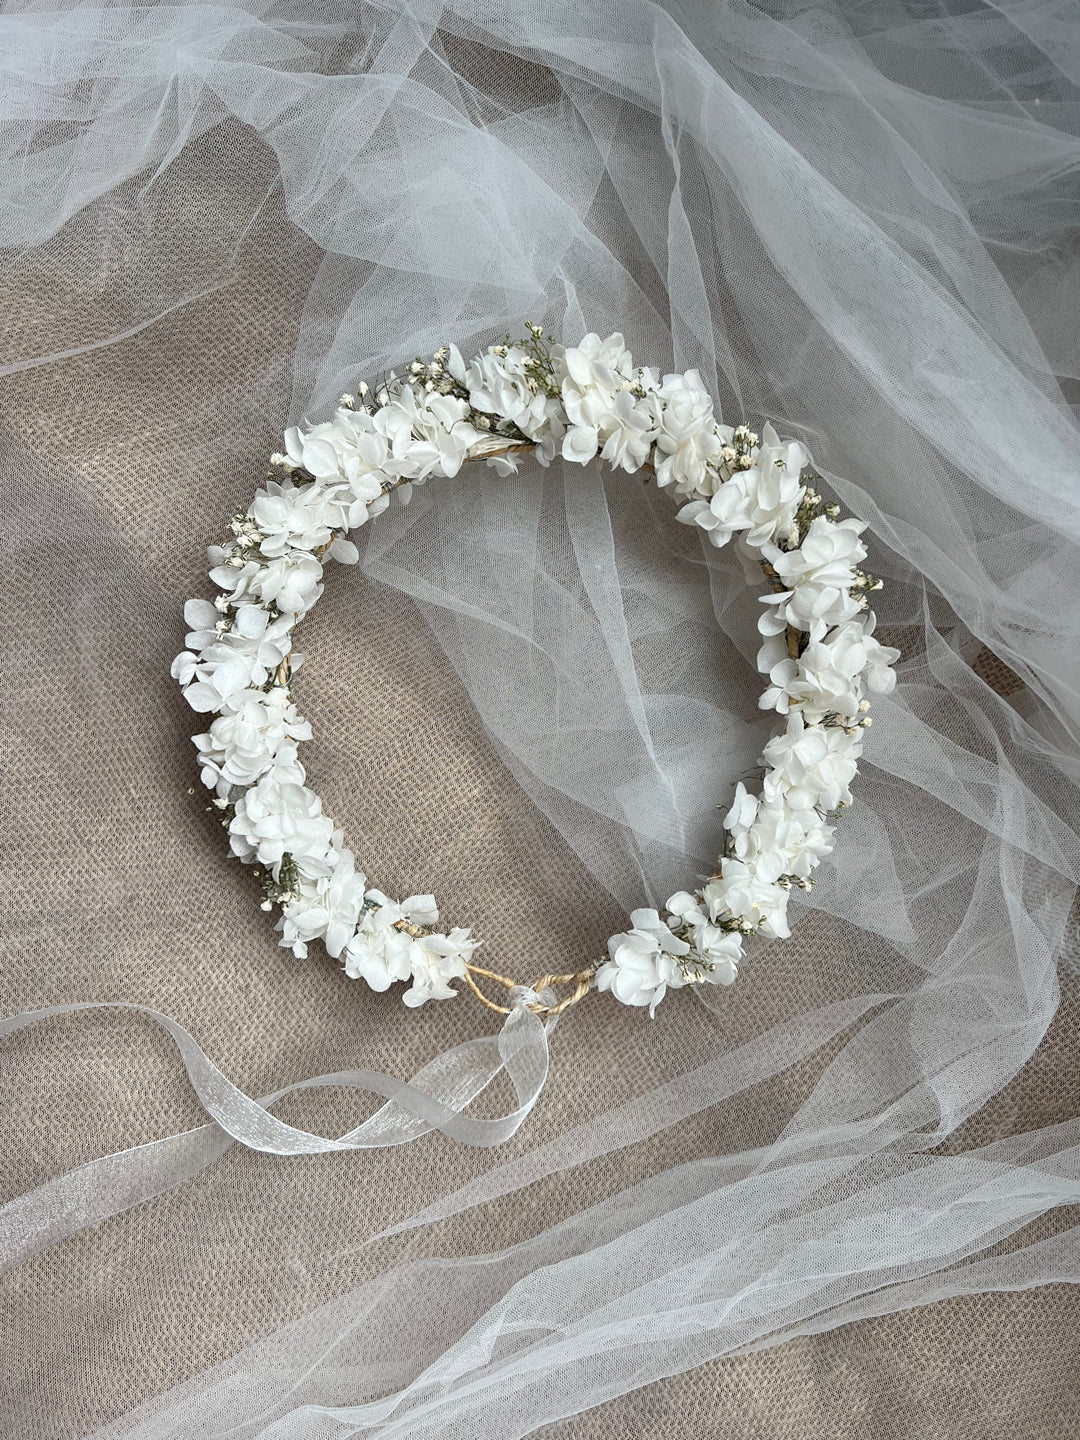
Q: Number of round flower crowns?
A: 1